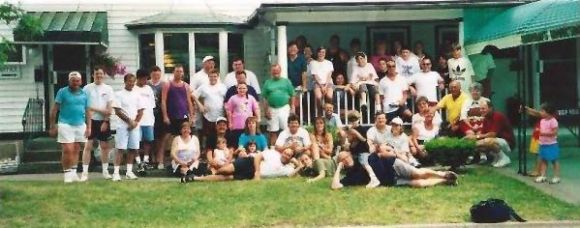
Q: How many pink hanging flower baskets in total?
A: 1